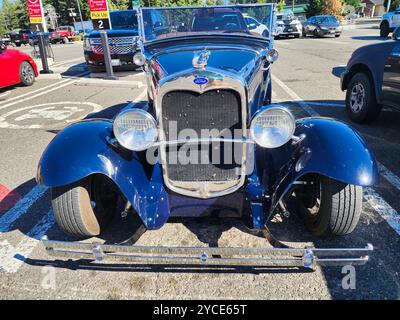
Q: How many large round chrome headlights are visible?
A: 2